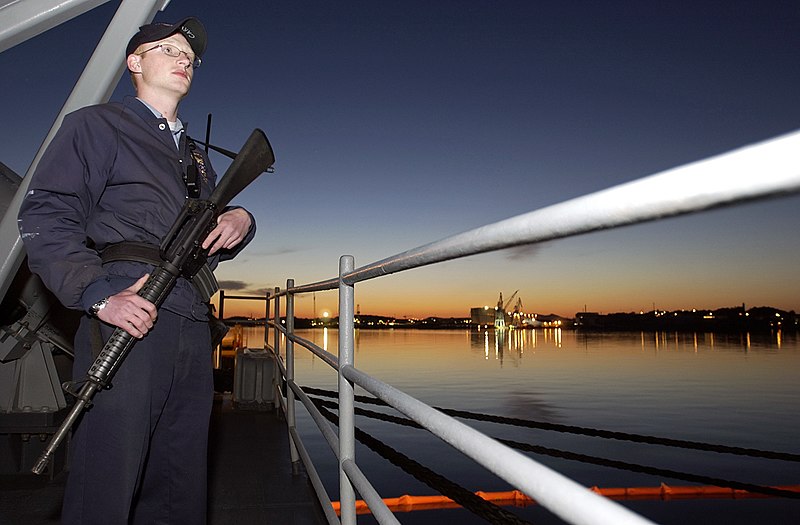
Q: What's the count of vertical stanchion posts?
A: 5